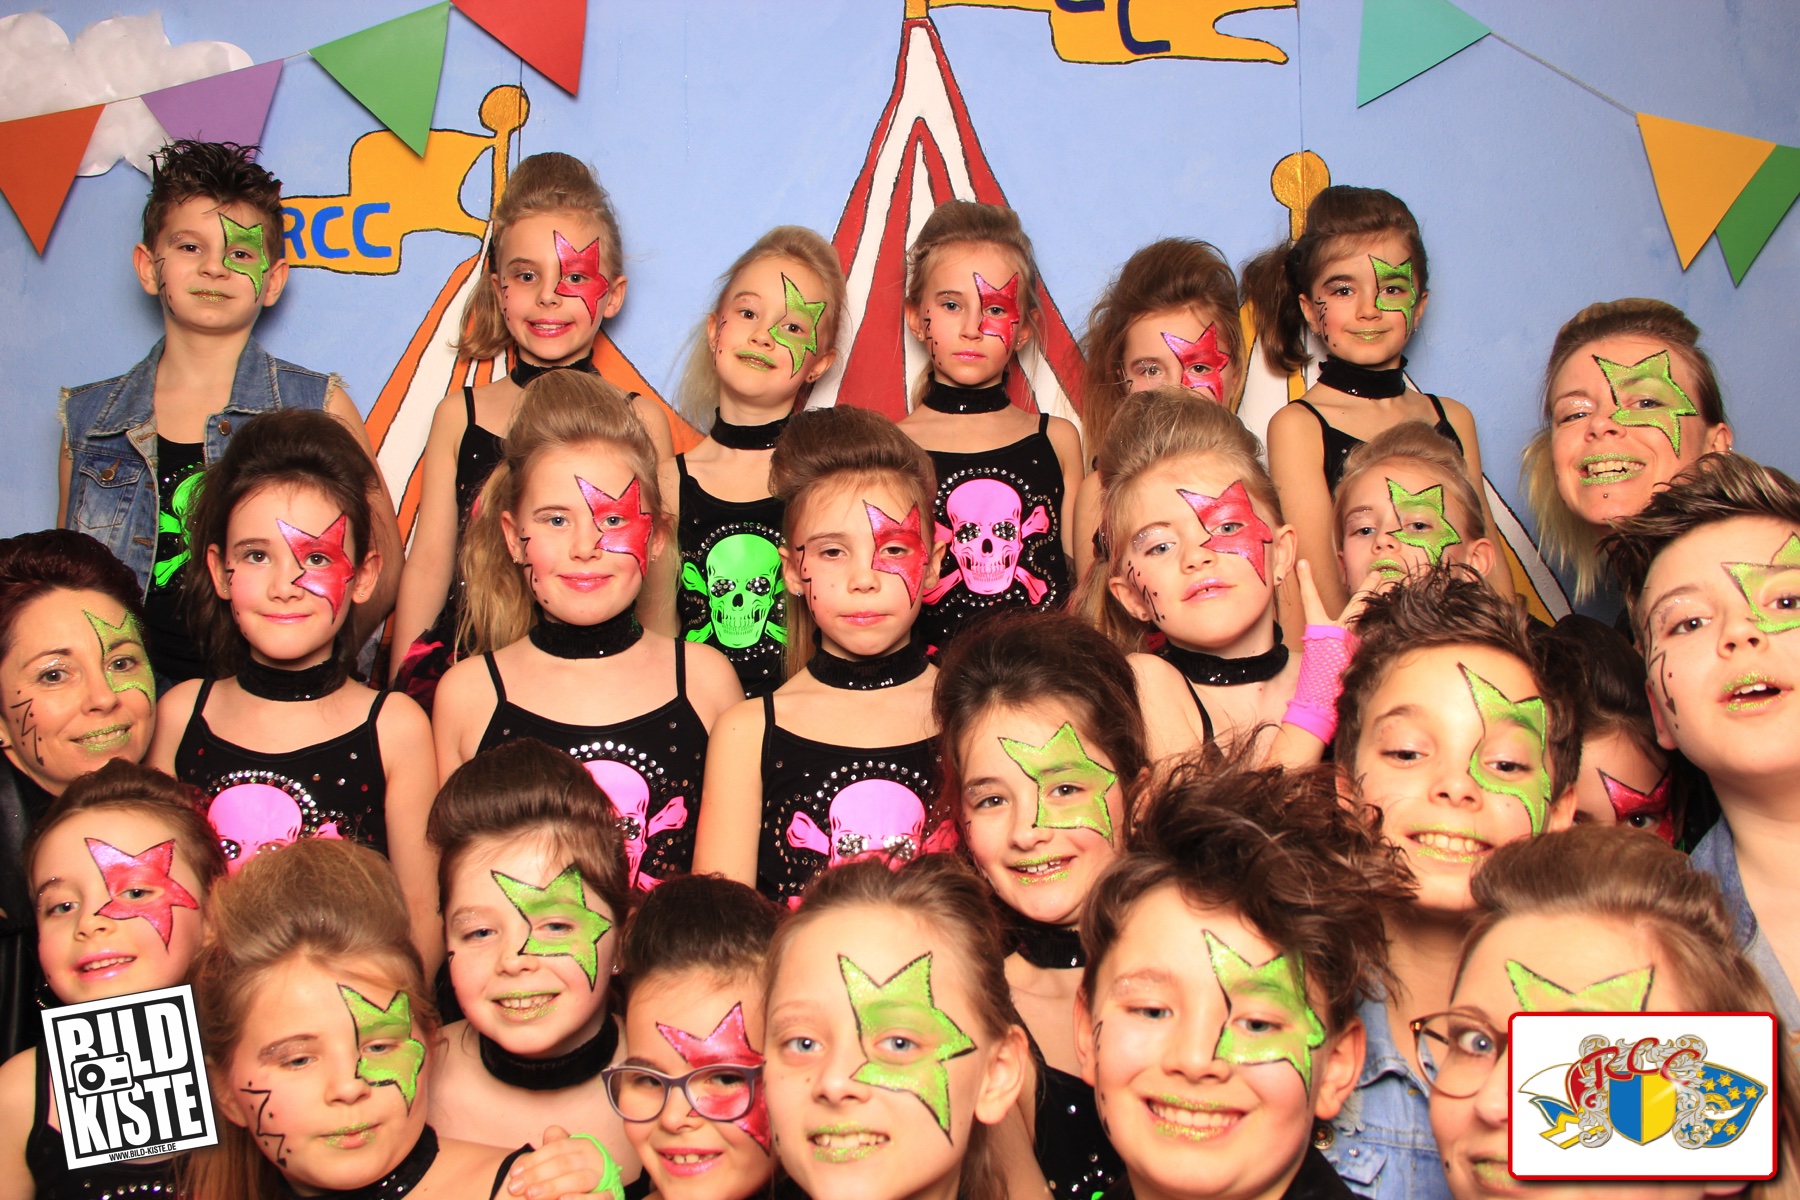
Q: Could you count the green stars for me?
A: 14